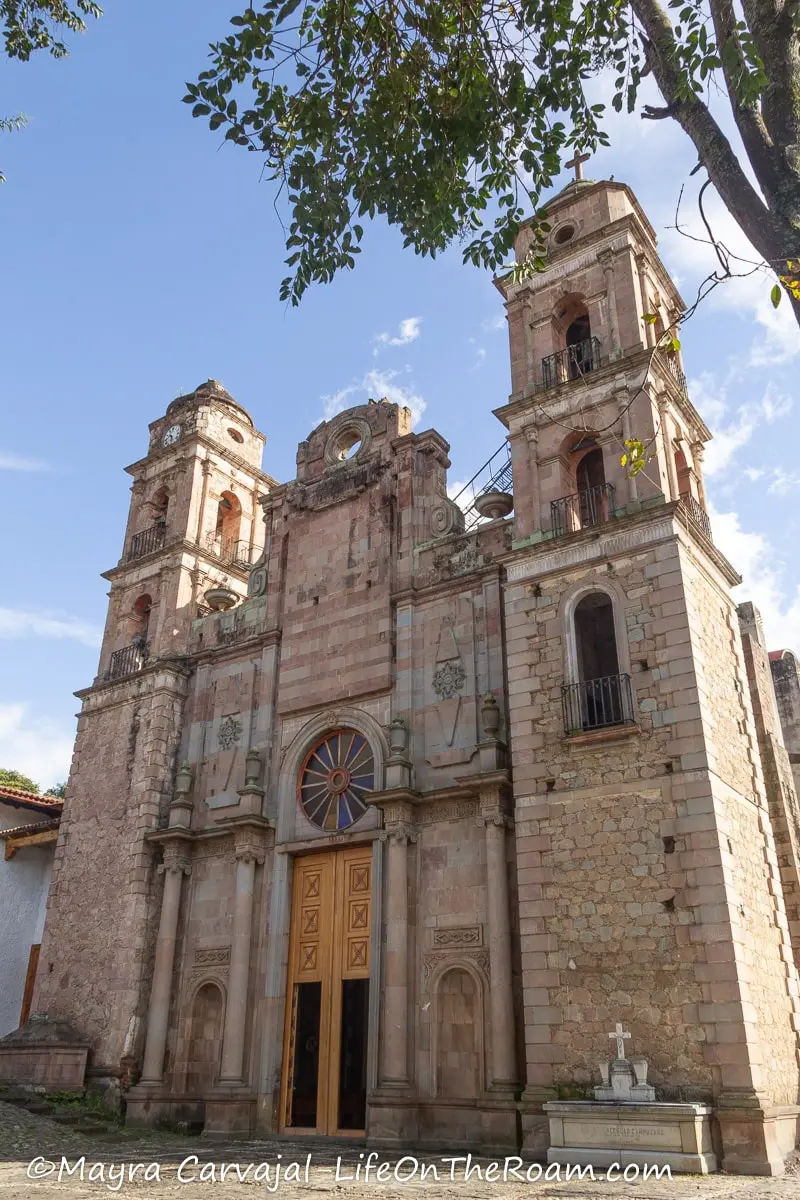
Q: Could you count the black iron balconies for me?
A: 8